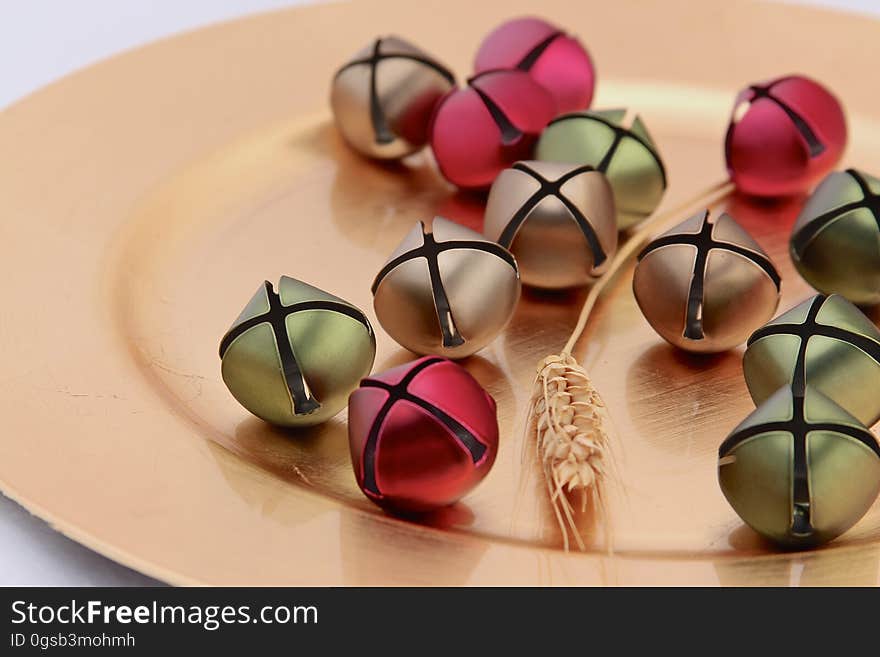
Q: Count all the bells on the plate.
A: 13